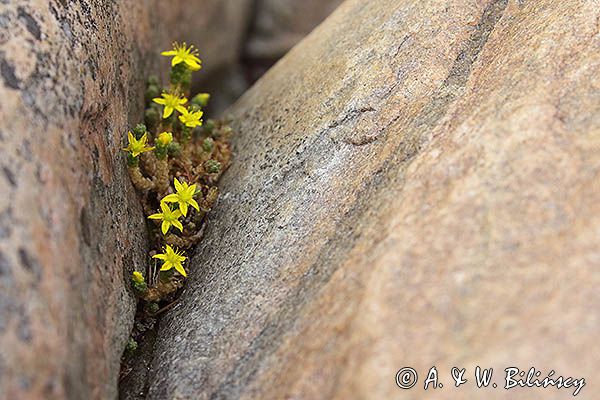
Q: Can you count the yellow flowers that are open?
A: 7